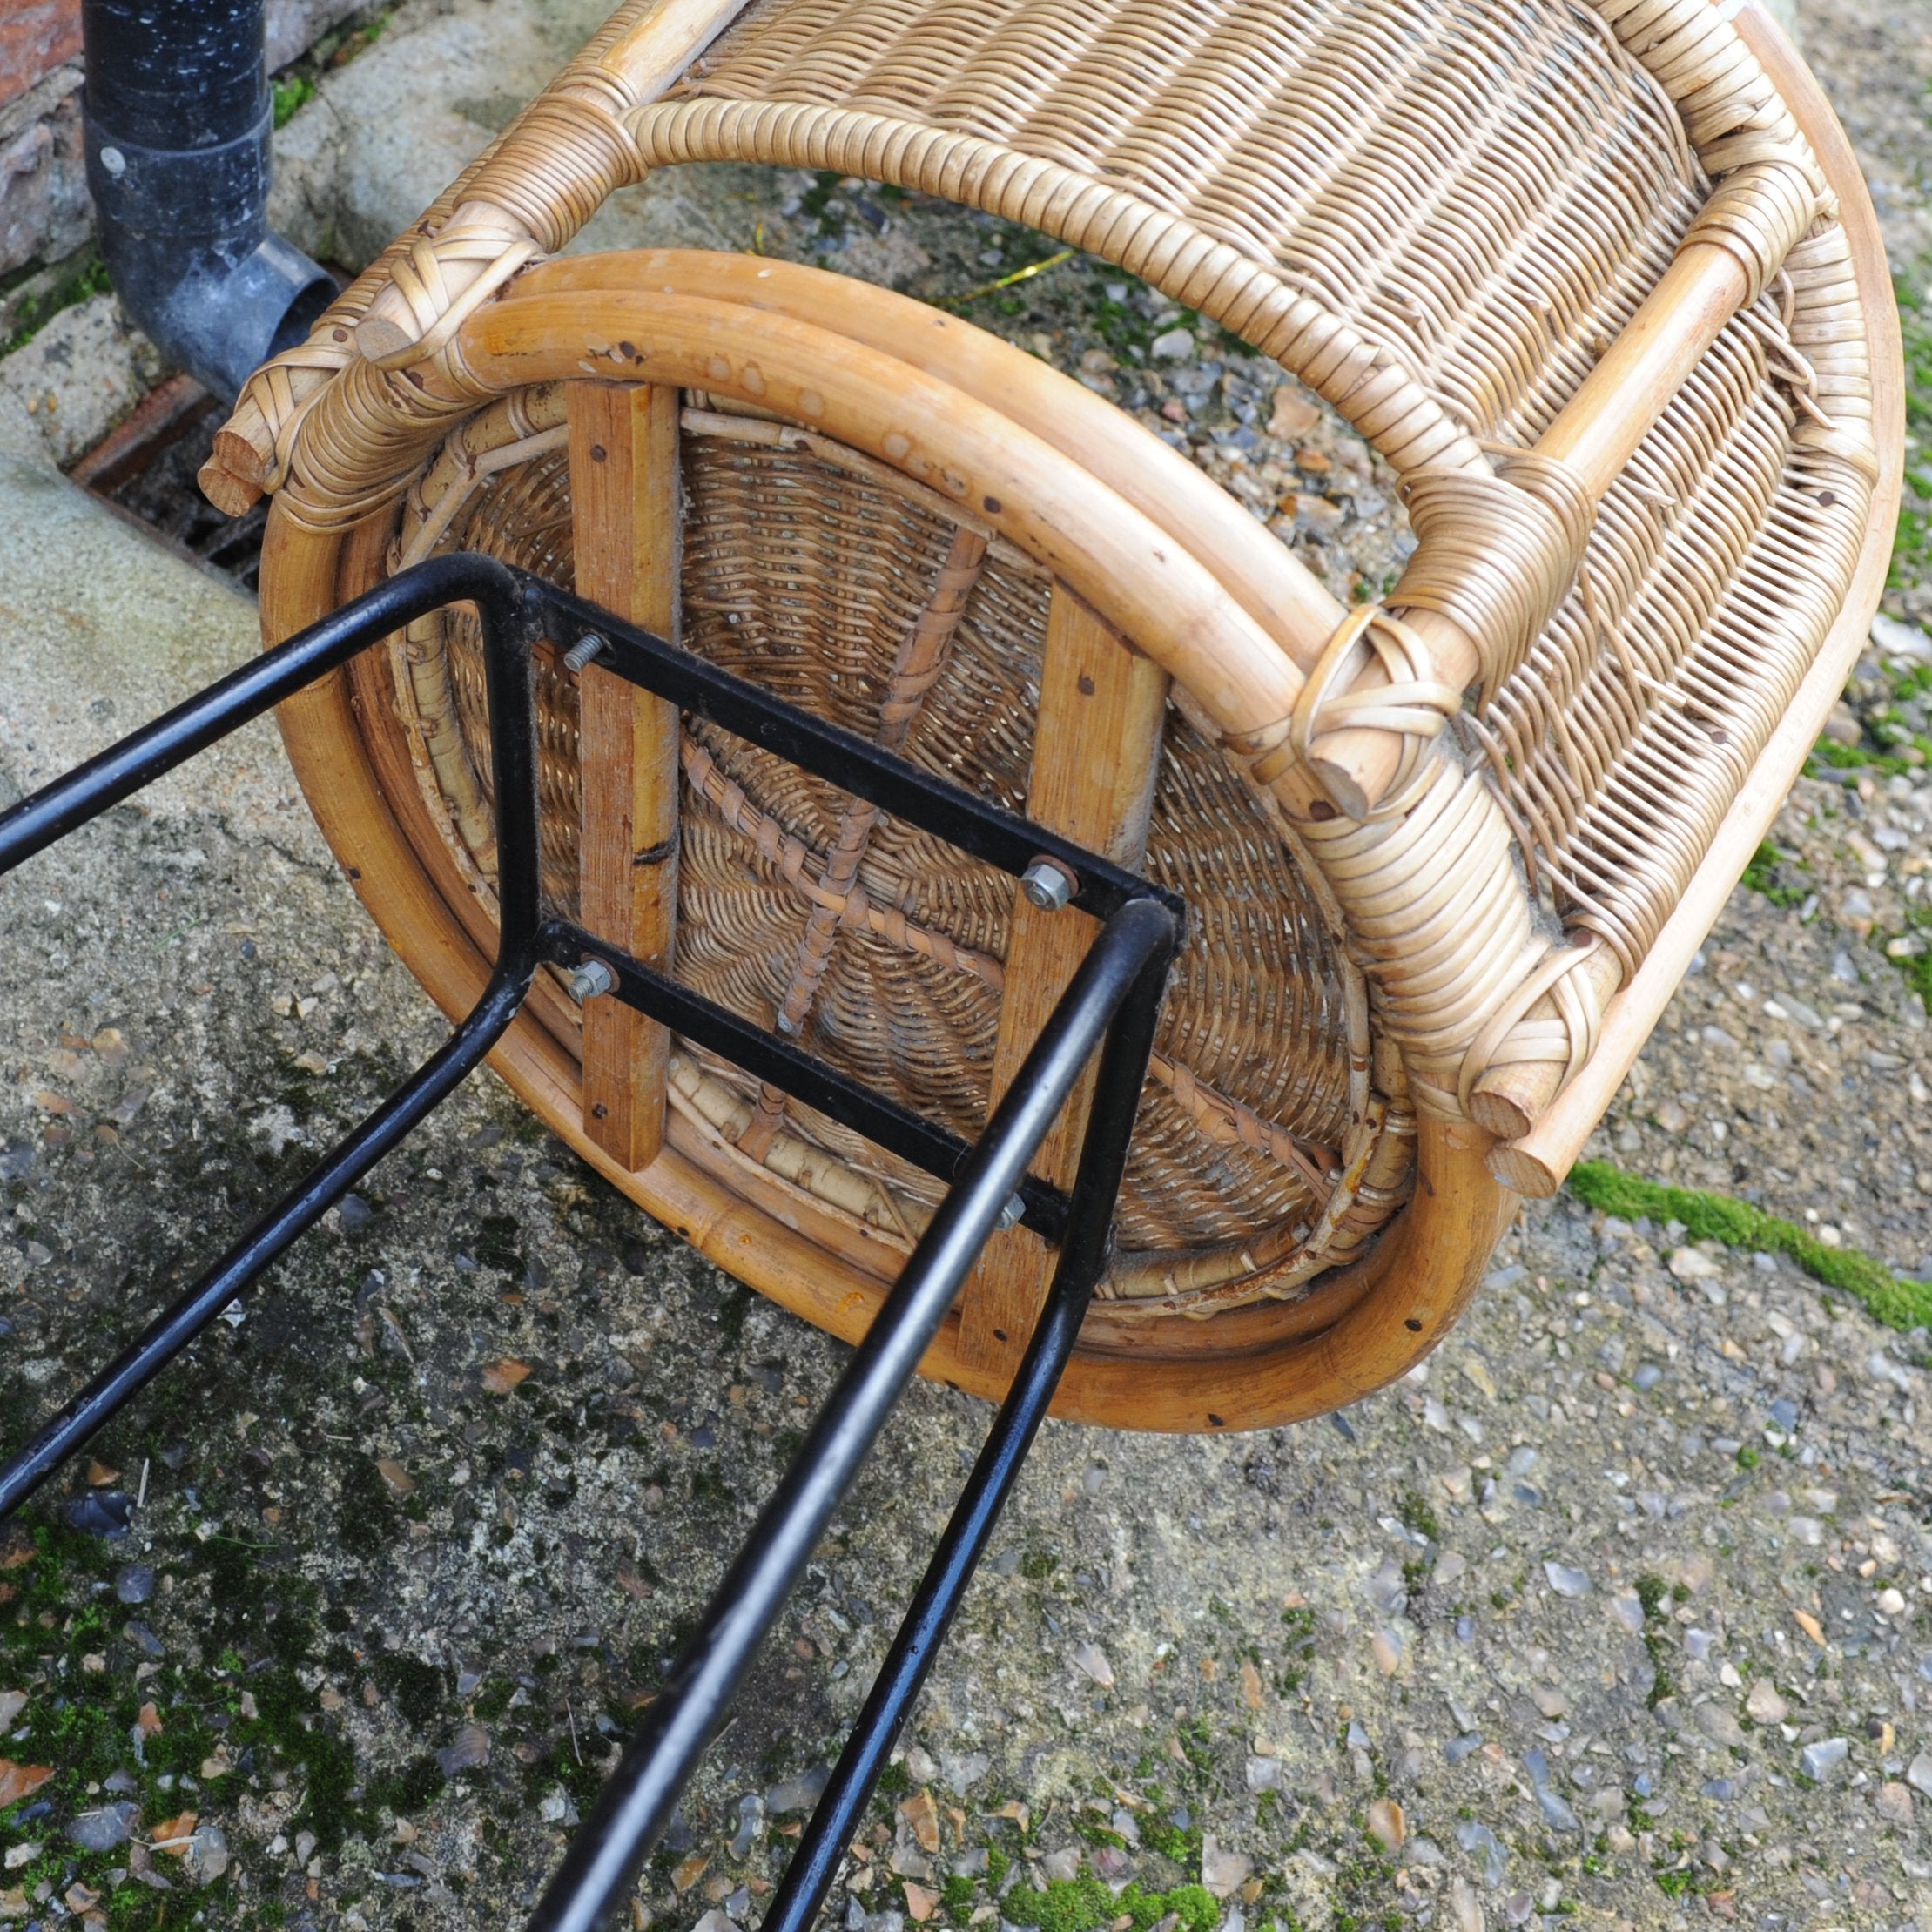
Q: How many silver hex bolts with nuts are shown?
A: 3